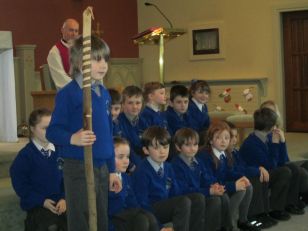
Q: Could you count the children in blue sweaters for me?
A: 14